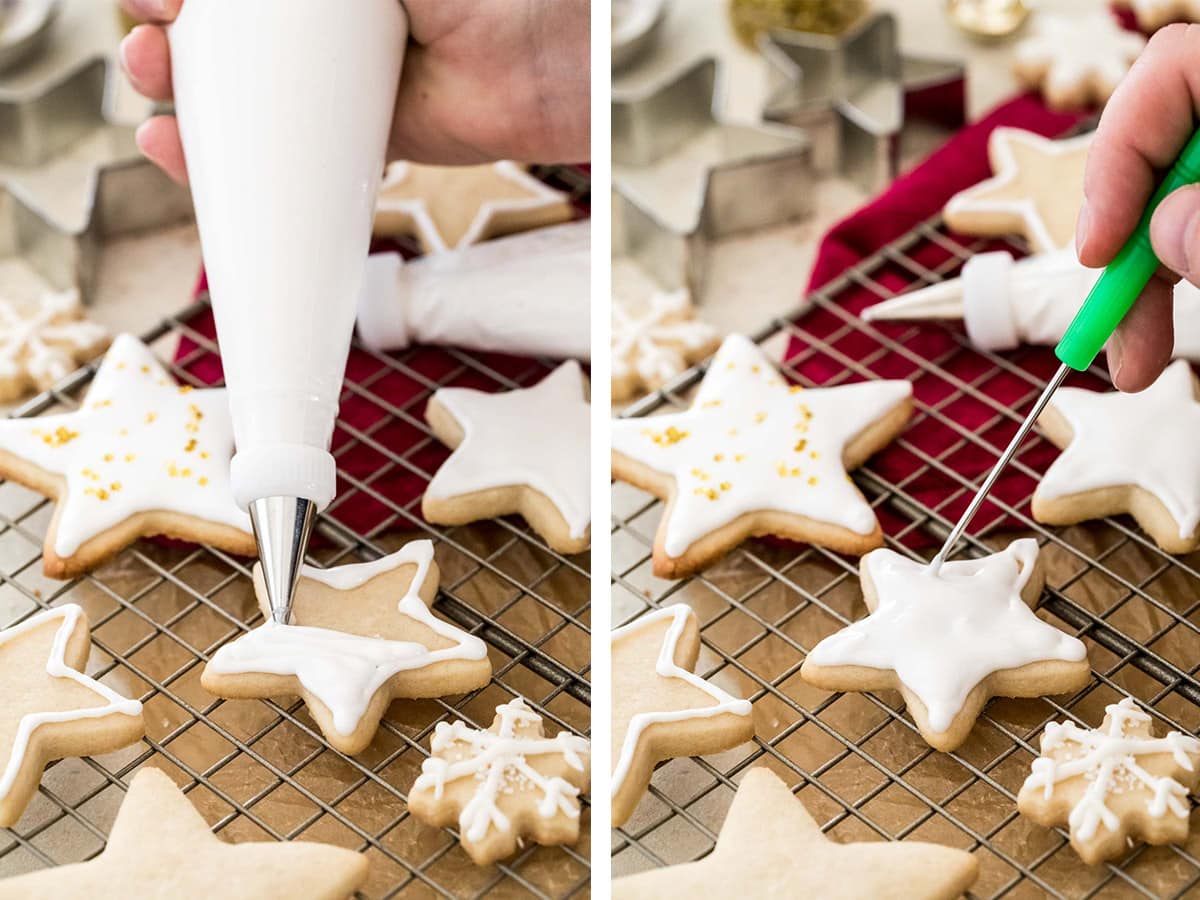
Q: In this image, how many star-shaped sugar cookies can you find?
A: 12